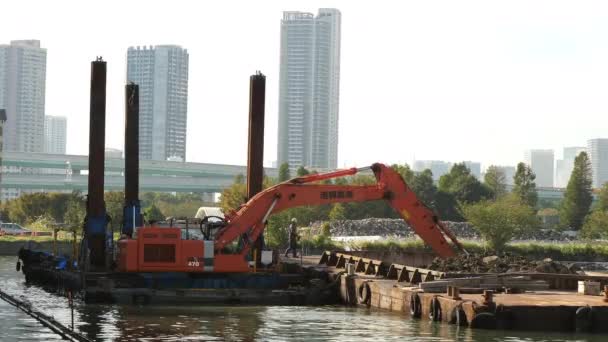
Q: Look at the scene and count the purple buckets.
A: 0